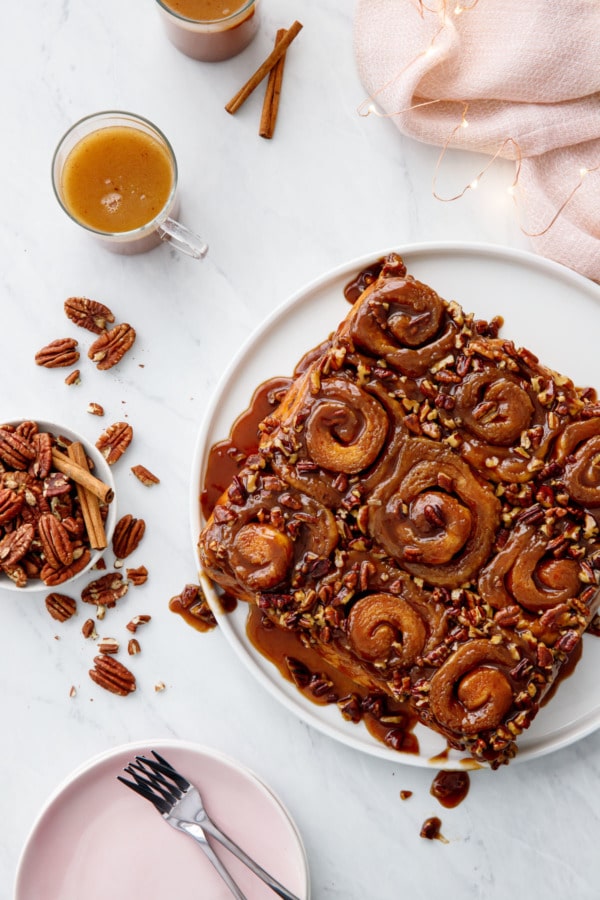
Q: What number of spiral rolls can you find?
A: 9